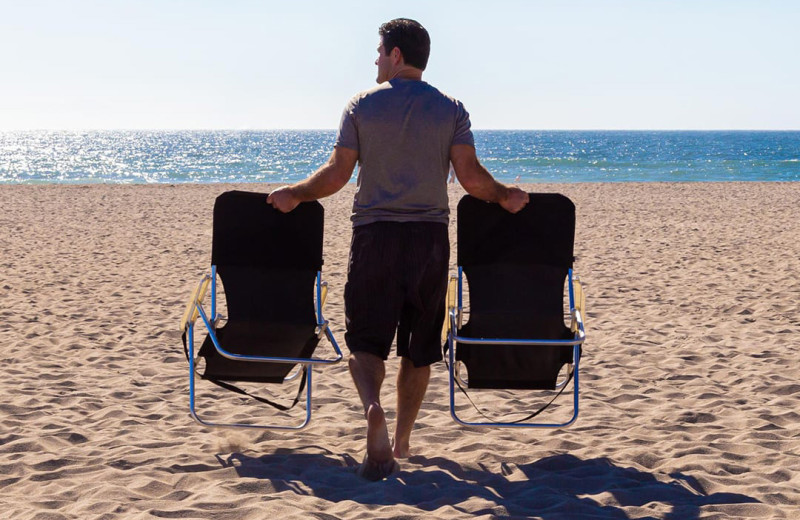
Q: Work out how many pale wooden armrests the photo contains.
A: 4